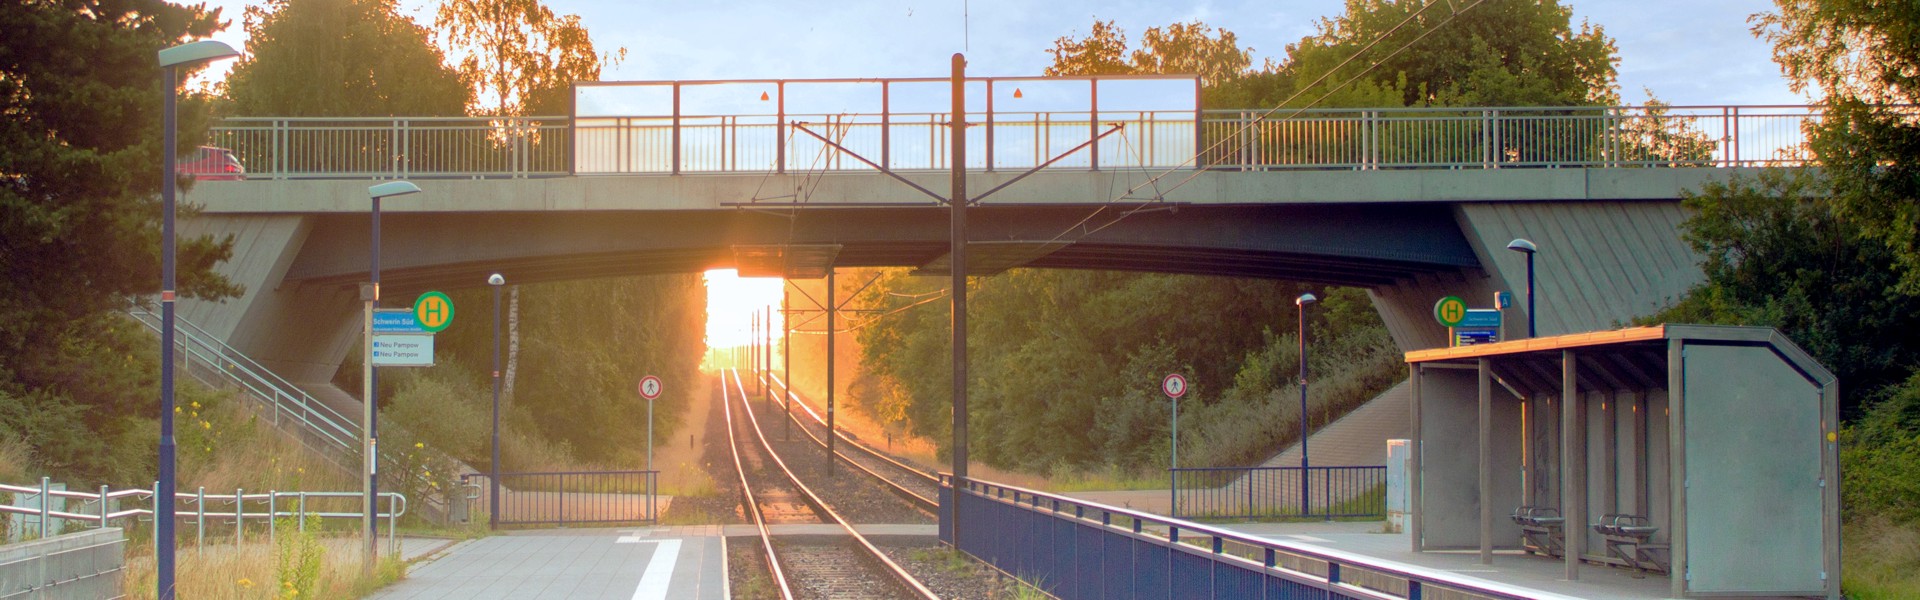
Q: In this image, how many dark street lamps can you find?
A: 5